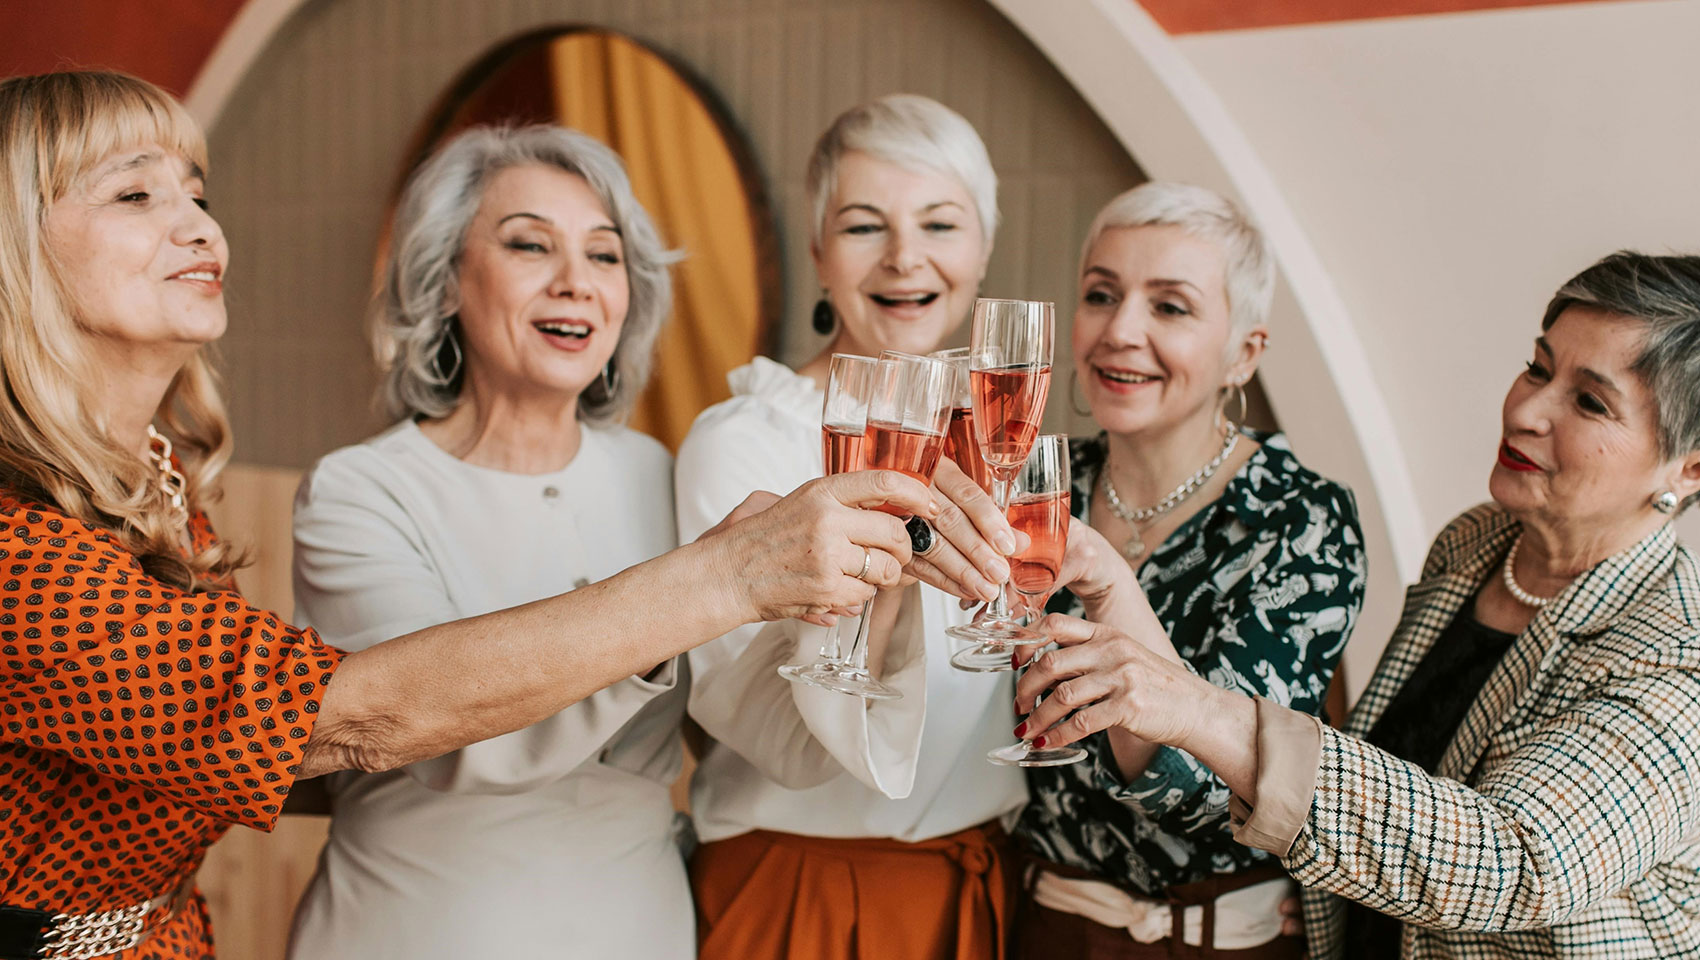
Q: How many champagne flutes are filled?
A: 5